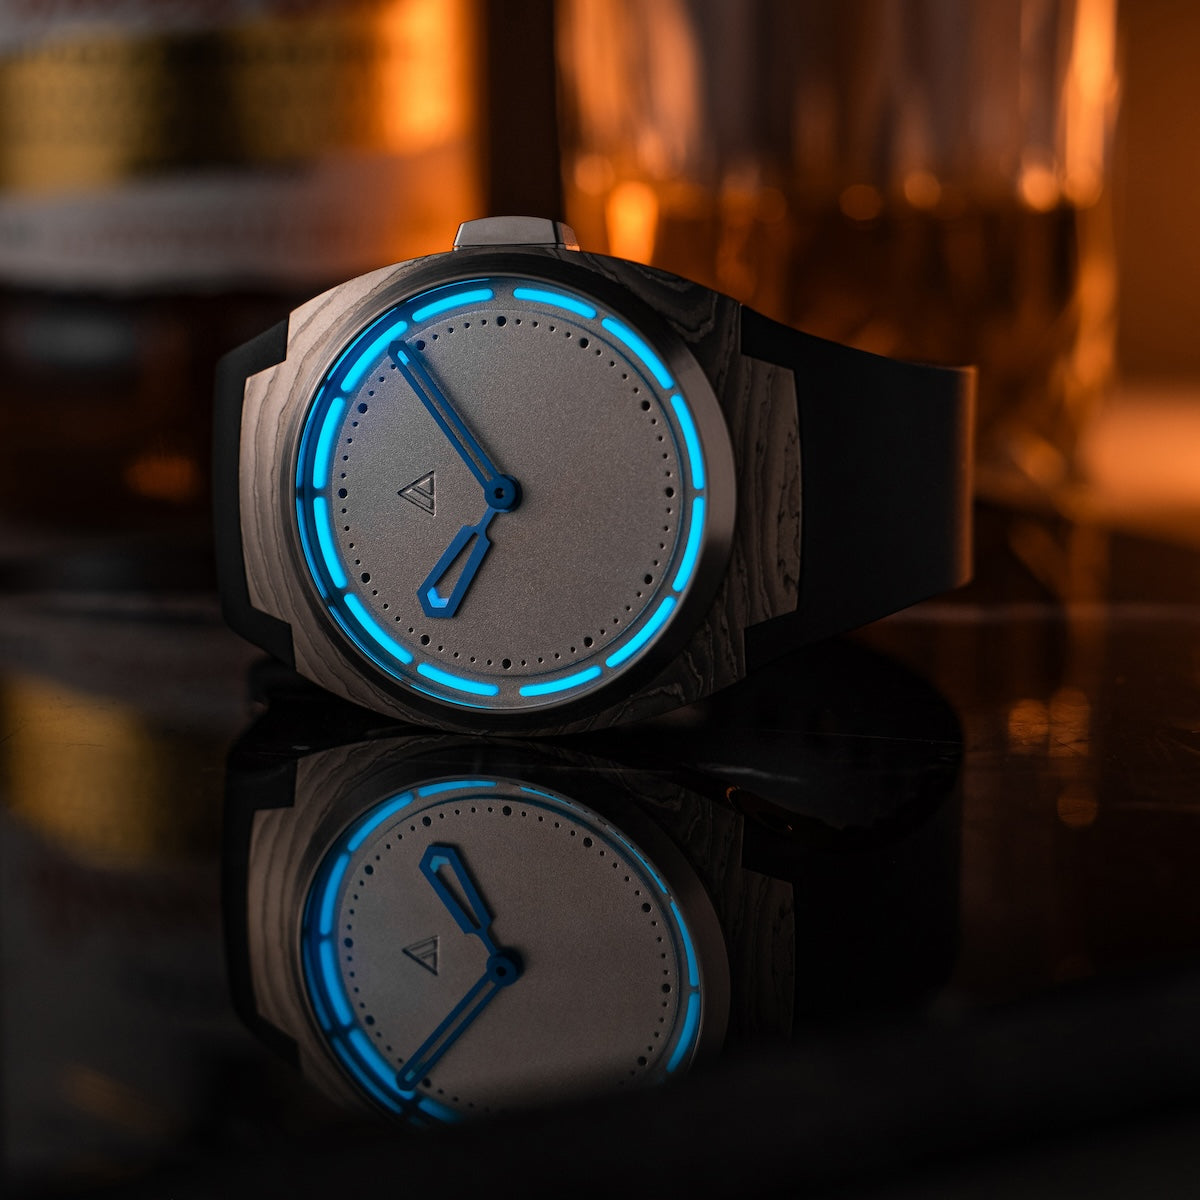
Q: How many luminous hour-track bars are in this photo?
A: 12